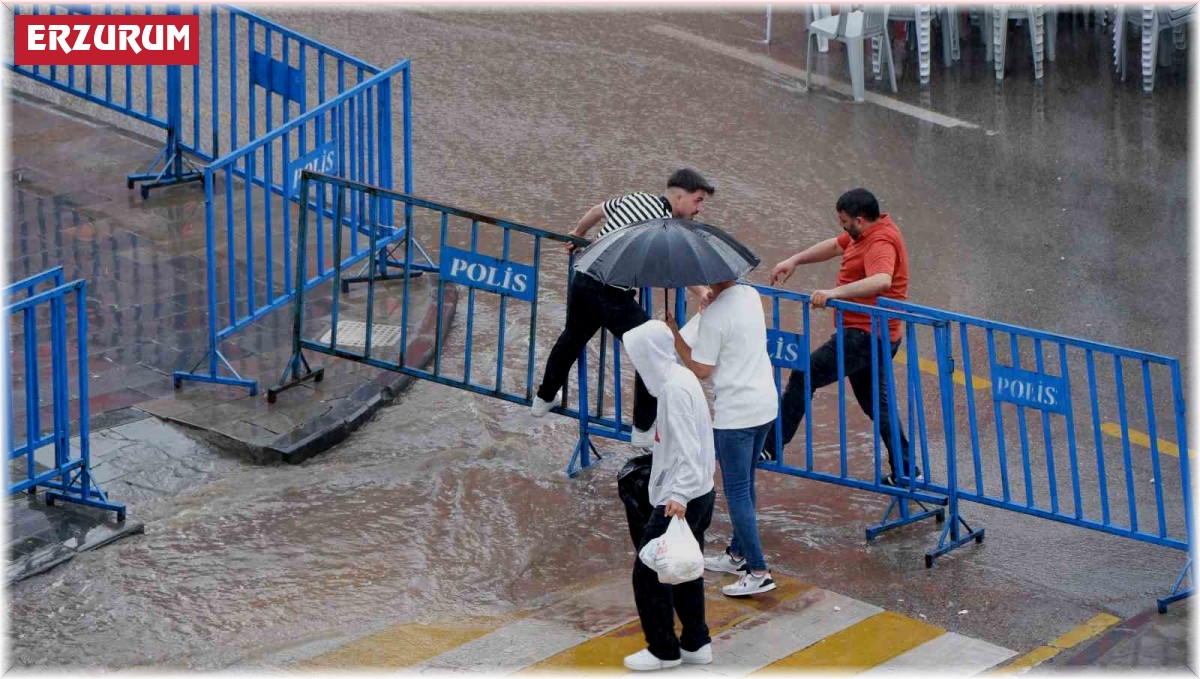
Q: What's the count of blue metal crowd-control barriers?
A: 8